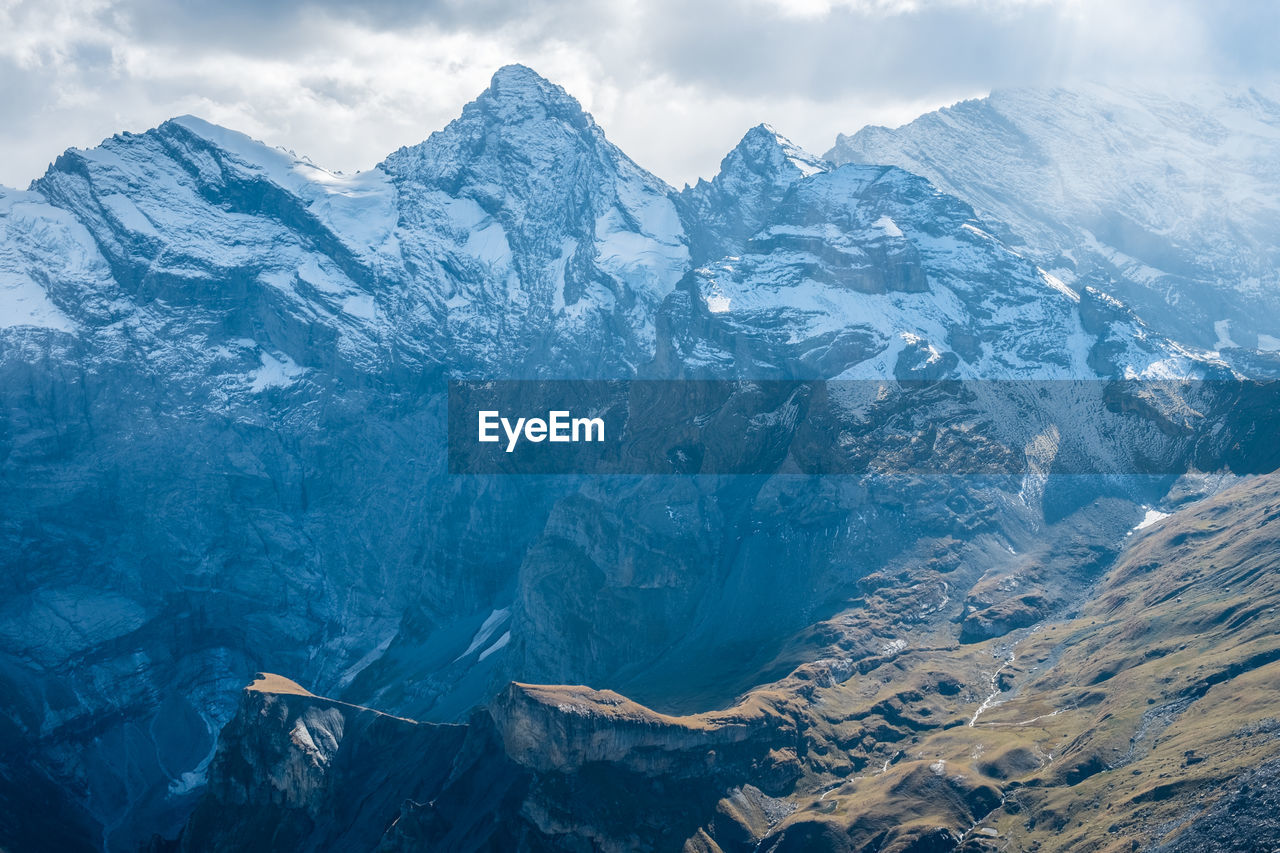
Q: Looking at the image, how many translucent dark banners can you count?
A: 1